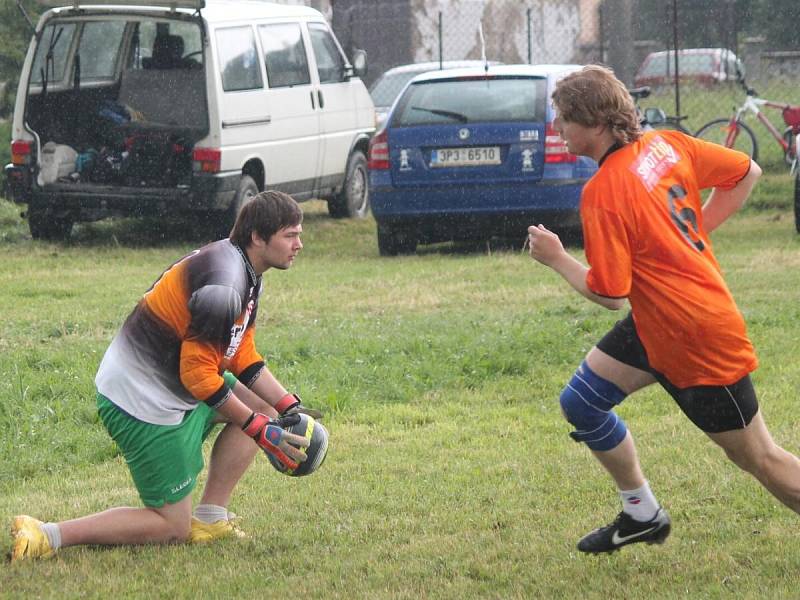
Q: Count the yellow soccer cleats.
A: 2